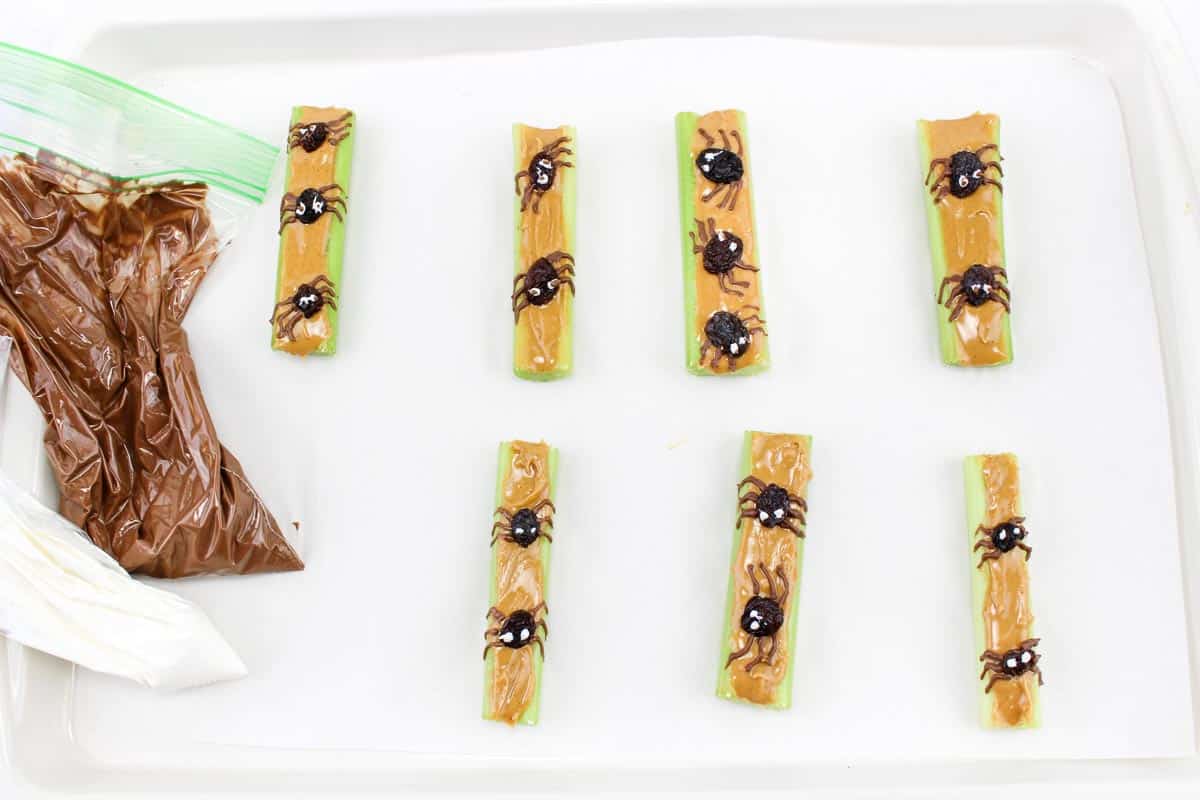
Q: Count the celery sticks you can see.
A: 7